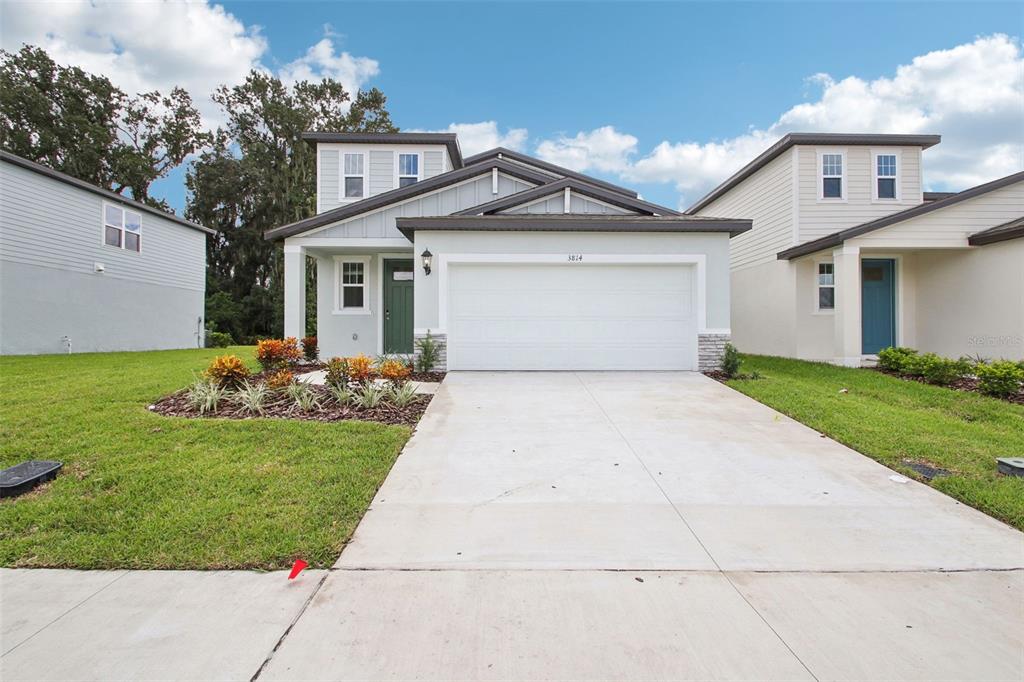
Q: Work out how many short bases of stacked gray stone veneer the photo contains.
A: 2